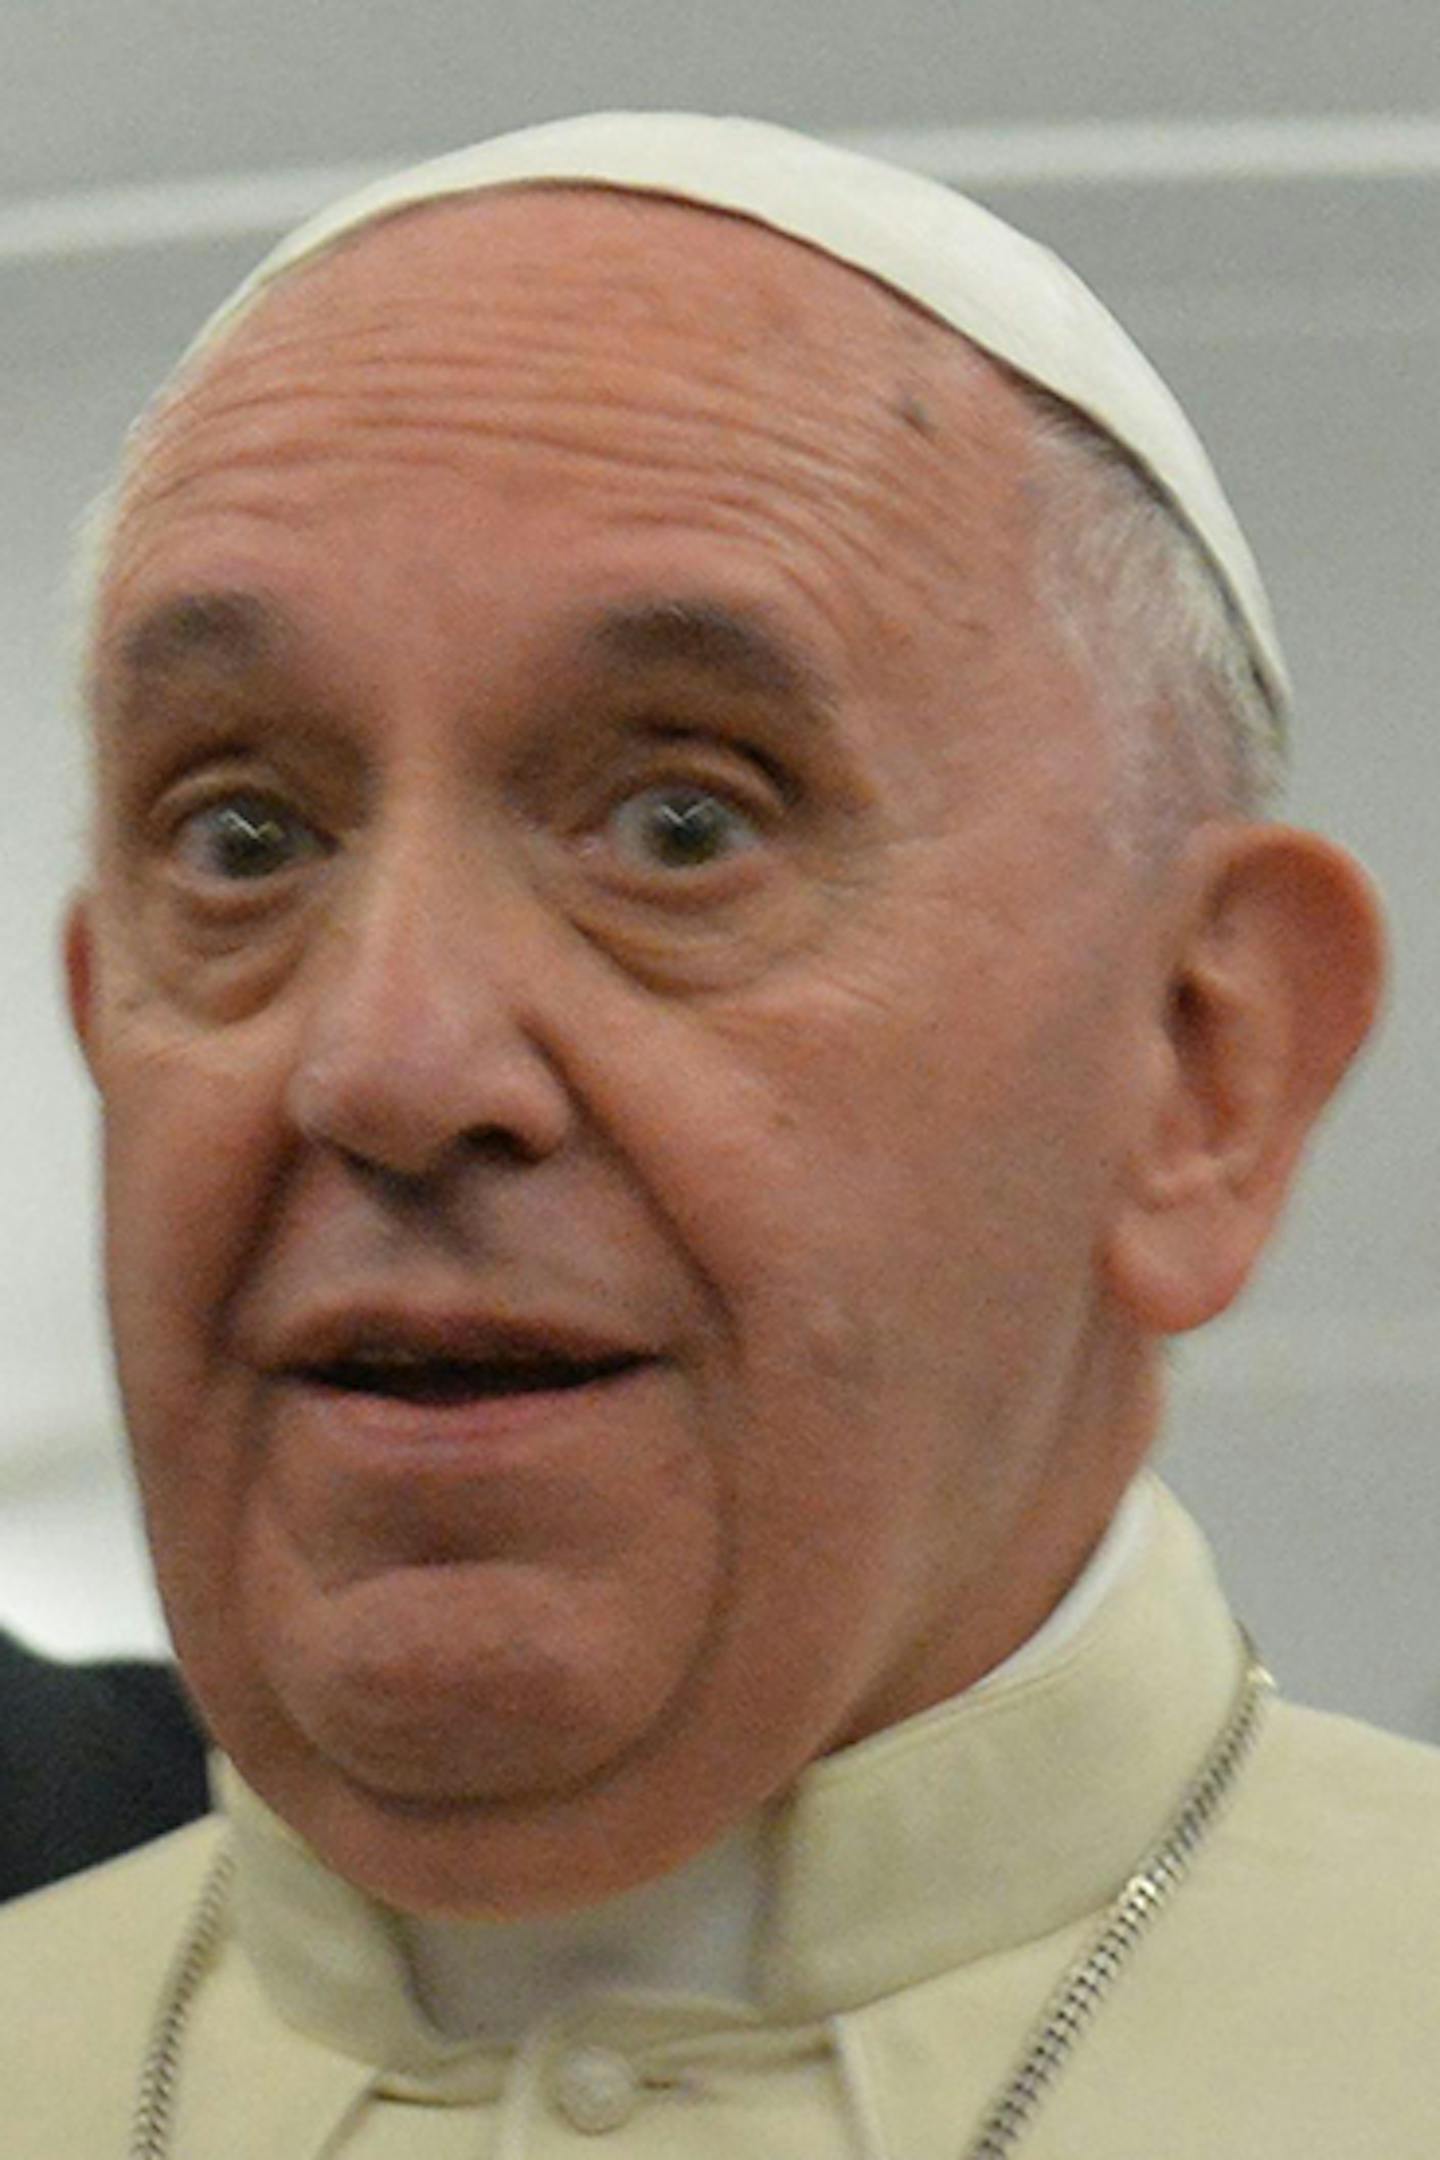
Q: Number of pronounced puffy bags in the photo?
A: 2